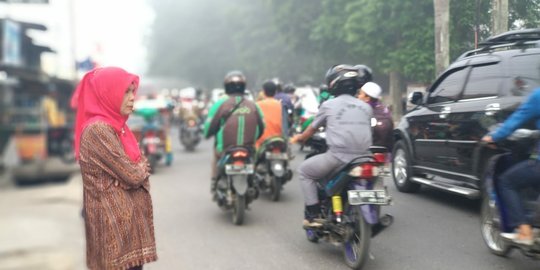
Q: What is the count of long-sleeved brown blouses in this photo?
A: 1